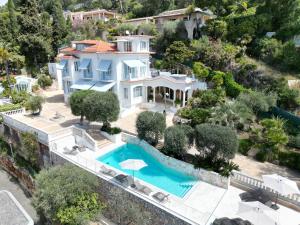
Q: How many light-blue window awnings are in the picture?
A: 6